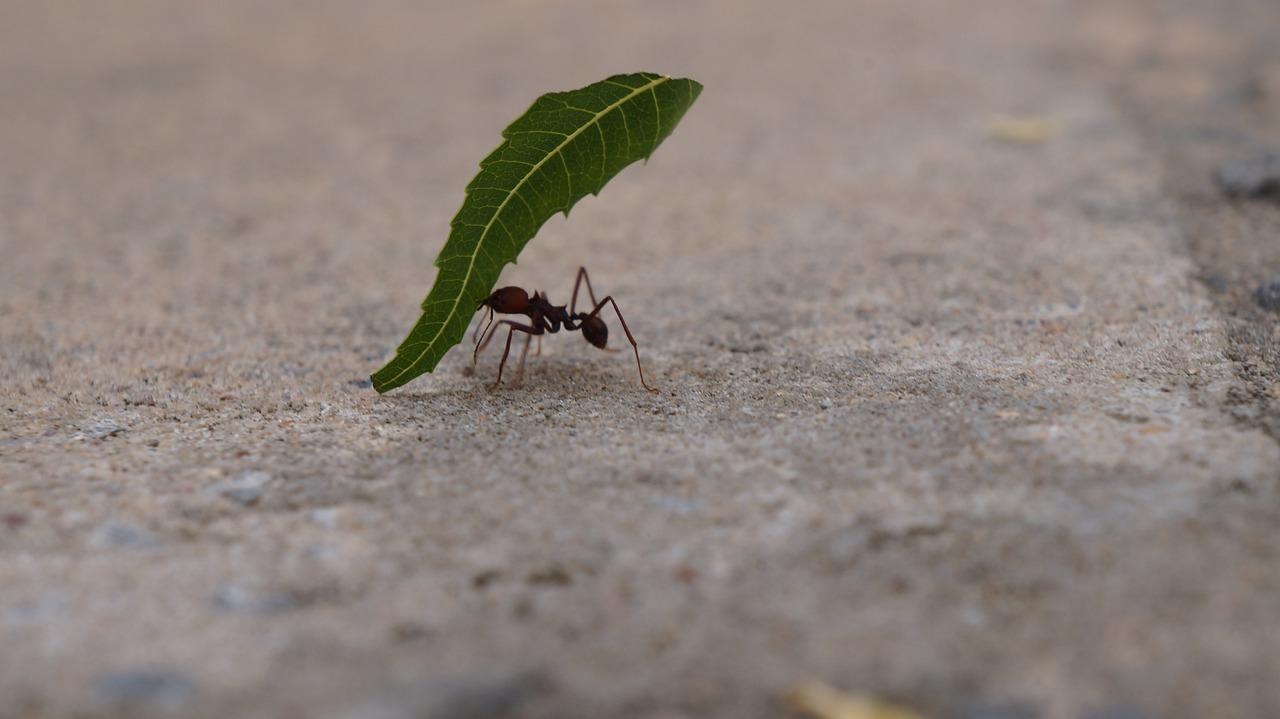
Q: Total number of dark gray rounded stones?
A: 2